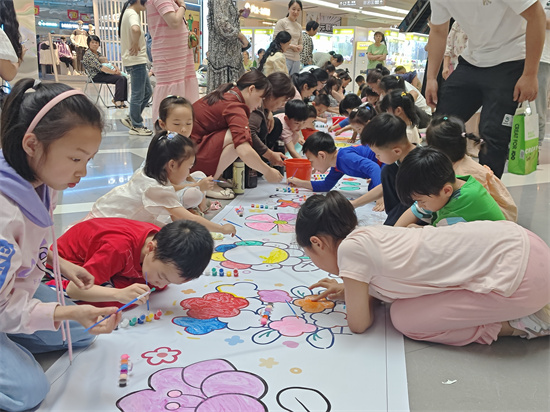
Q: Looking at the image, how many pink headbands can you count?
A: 1